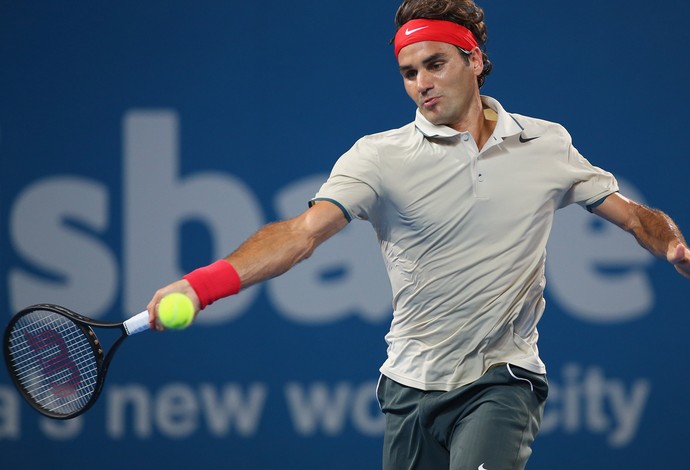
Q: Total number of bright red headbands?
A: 1